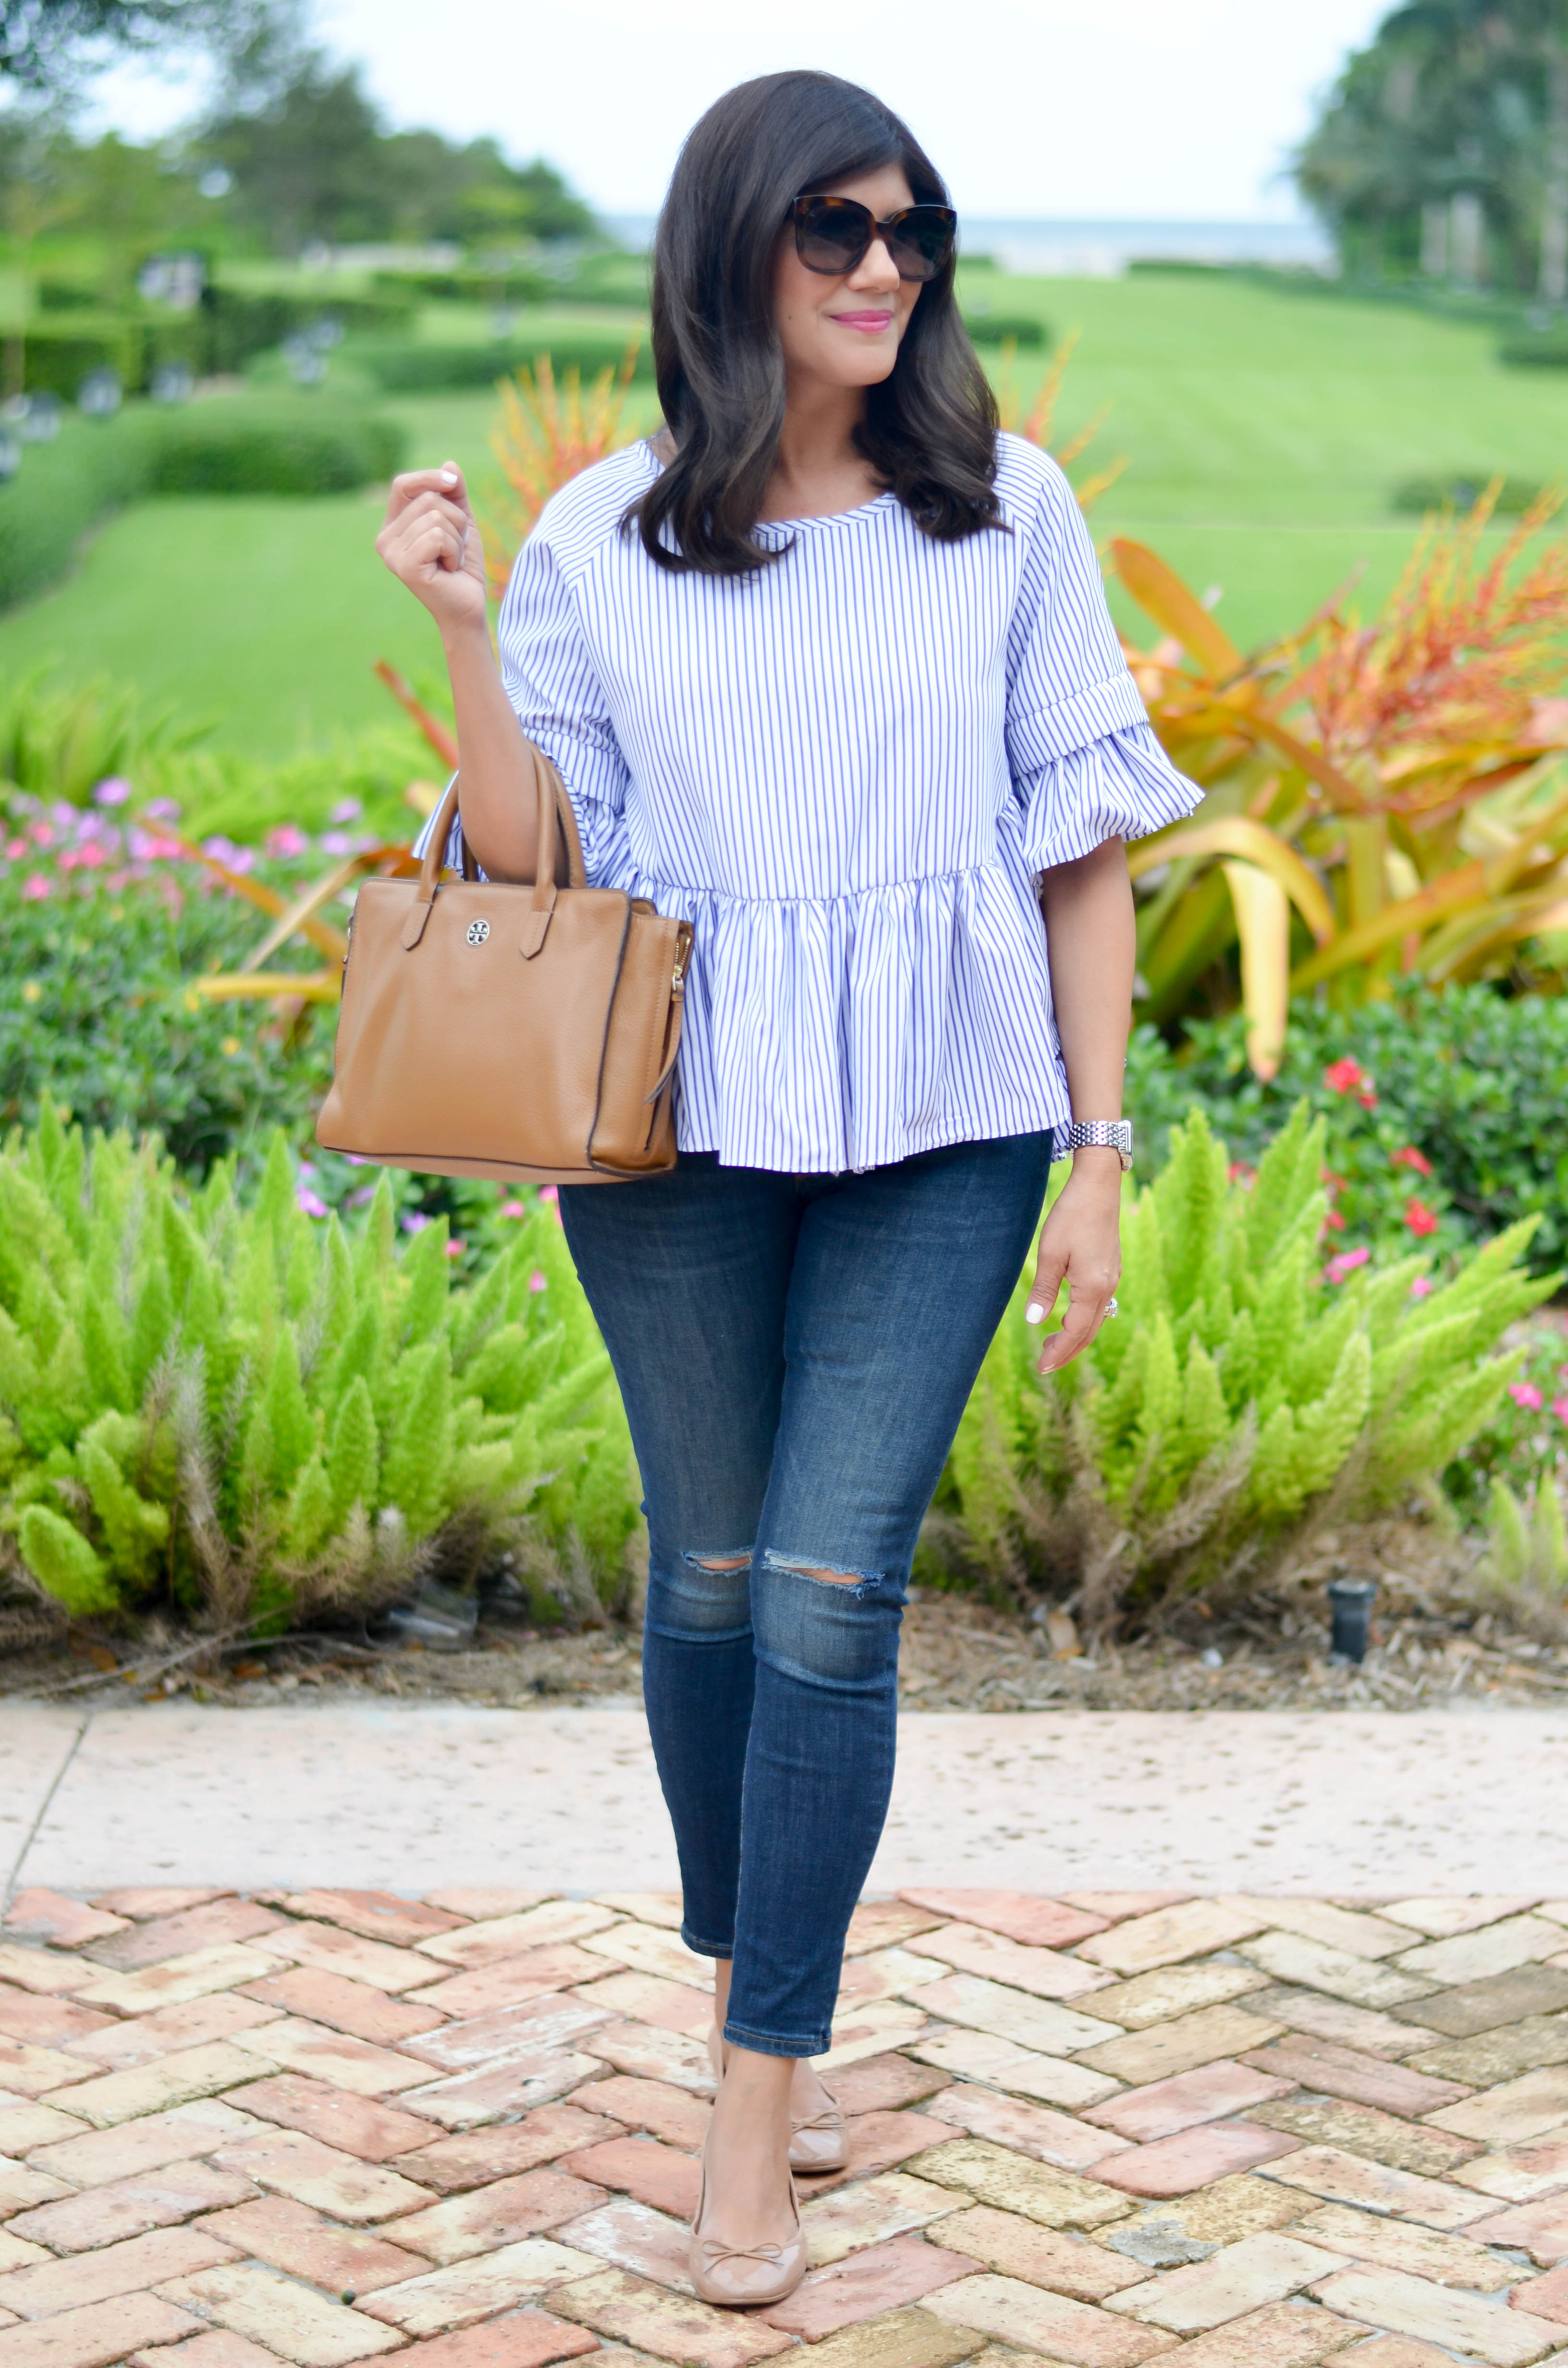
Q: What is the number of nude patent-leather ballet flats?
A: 2